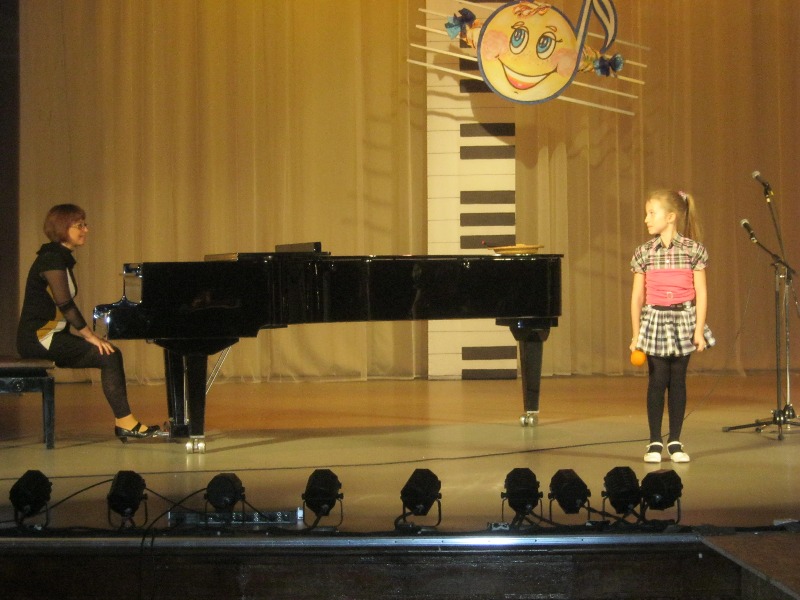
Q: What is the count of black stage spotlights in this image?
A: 9